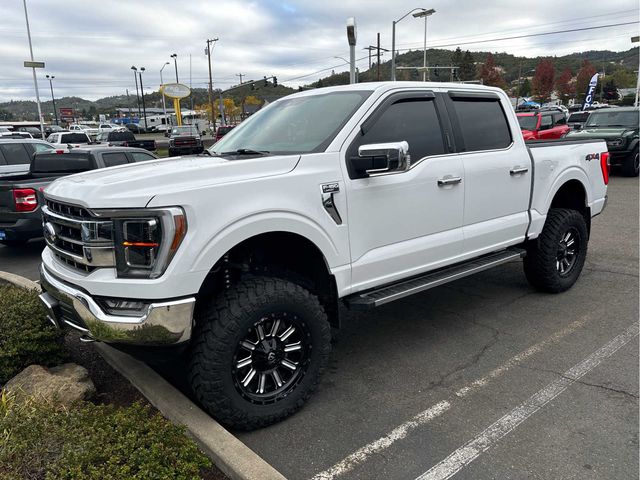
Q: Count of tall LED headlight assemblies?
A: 1